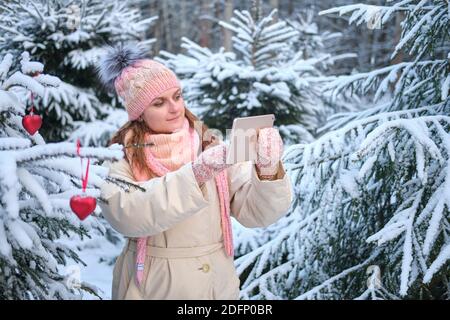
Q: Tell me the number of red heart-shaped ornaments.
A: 2